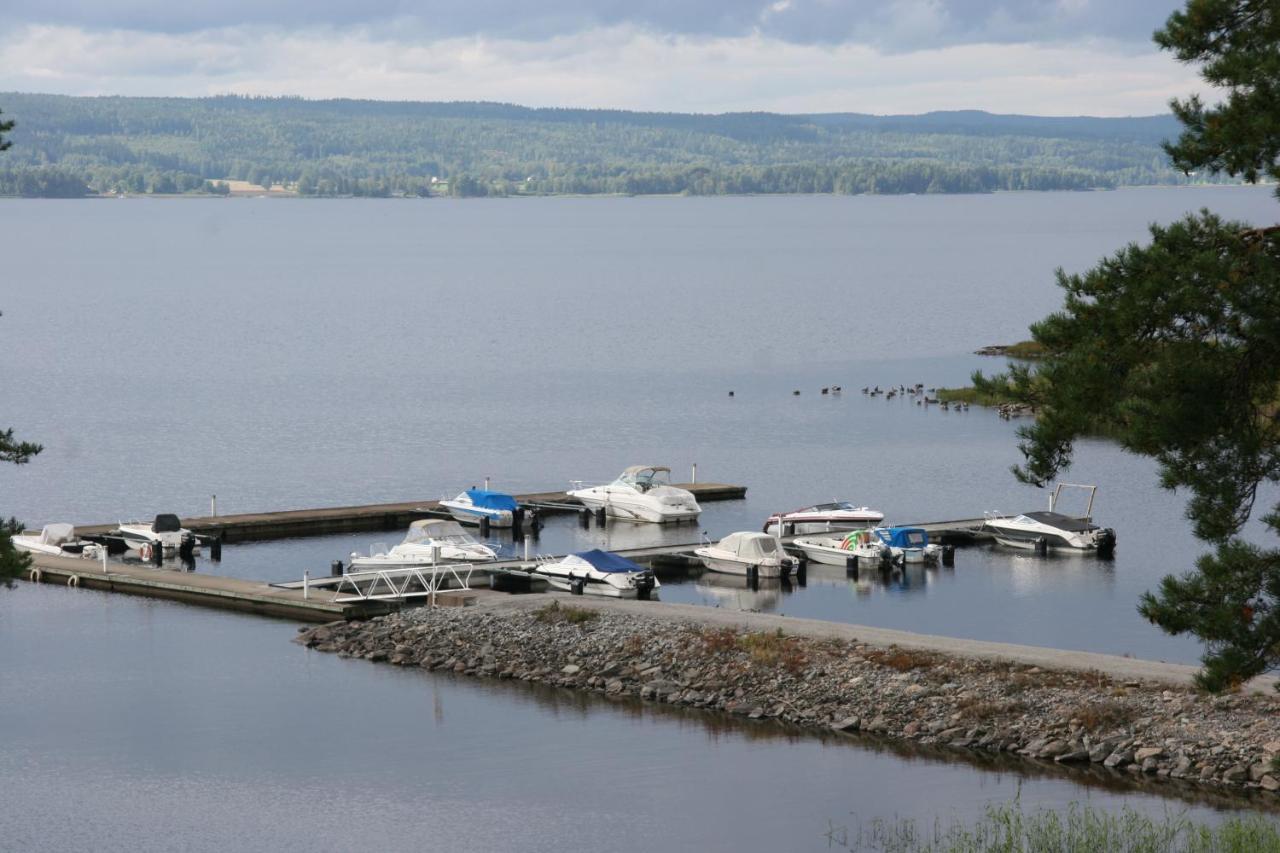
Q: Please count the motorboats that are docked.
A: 11